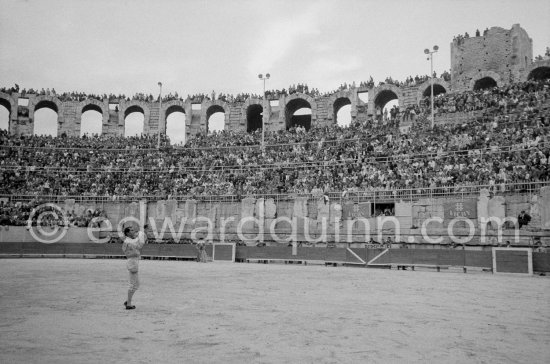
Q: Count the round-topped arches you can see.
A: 13